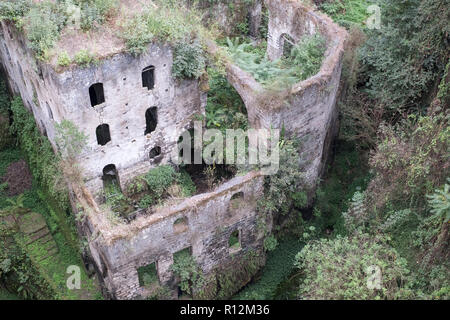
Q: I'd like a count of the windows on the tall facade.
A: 6